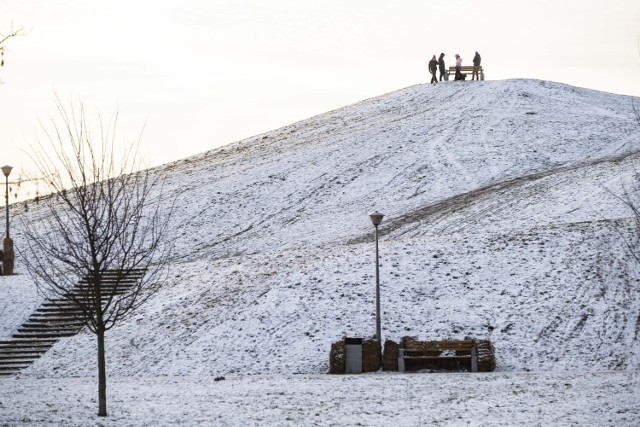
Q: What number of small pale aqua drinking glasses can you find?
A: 0